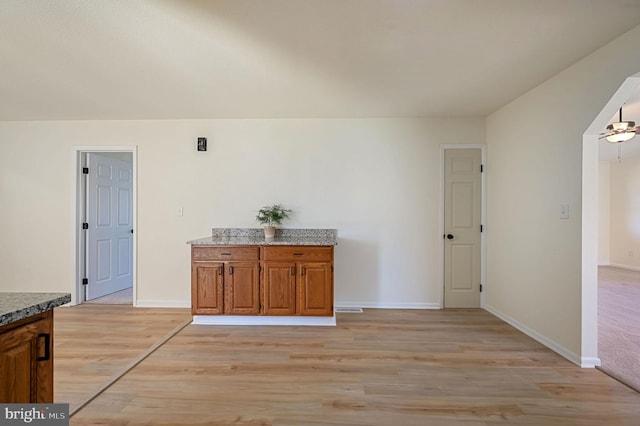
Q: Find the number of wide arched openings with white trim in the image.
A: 1